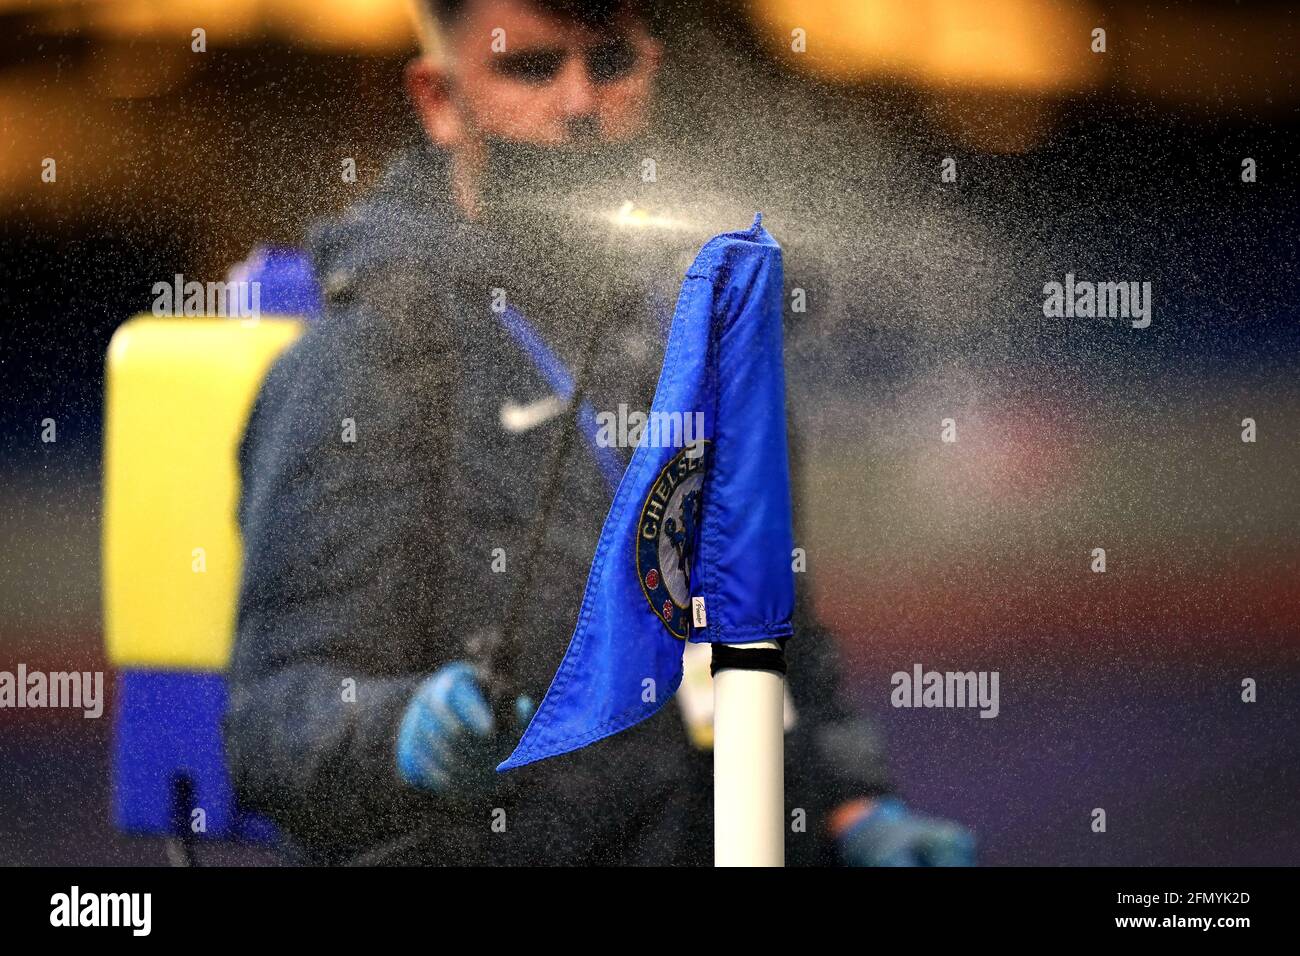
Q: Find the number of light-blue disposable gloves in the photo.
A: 2